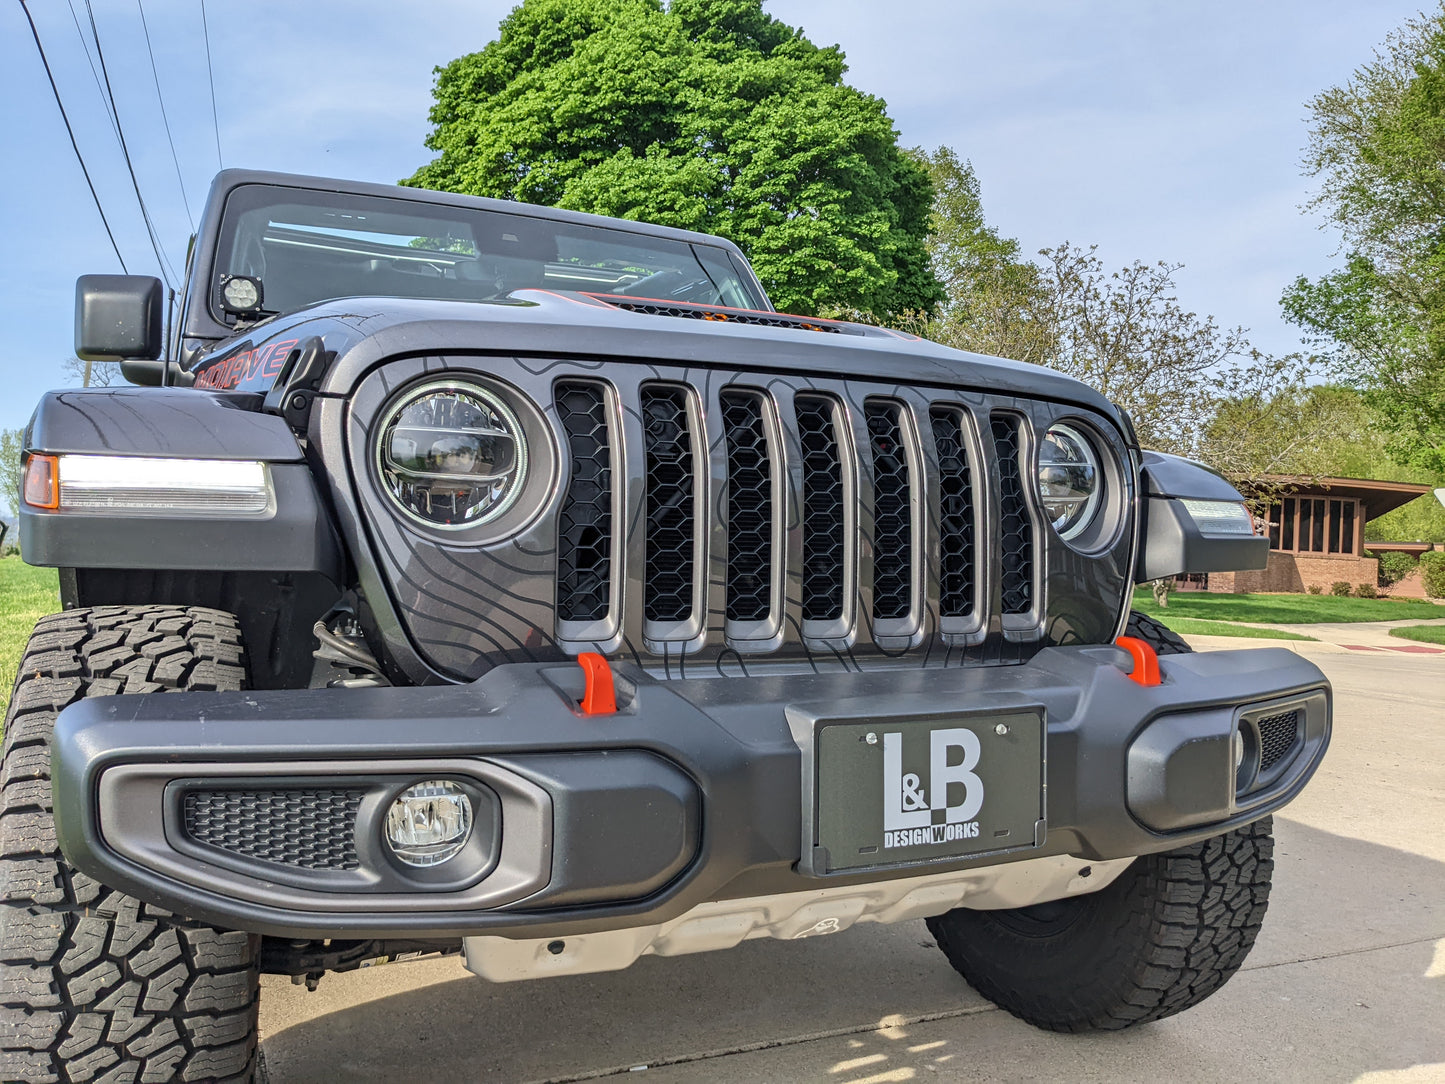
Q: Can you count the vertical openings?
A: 7